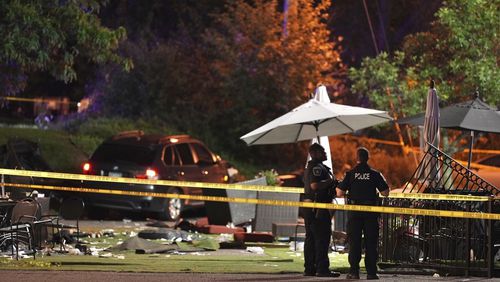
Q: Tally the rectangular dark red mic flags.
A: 0